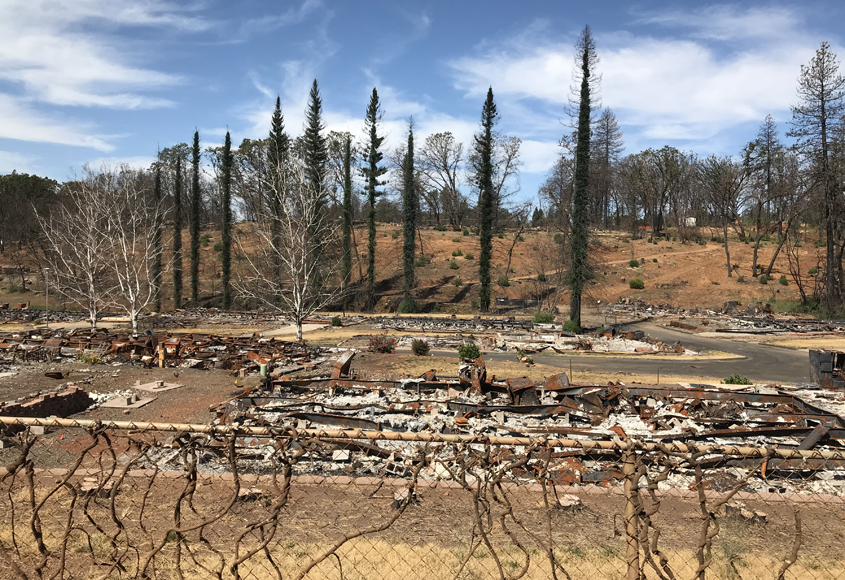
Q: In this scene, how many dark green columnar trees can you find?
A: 11